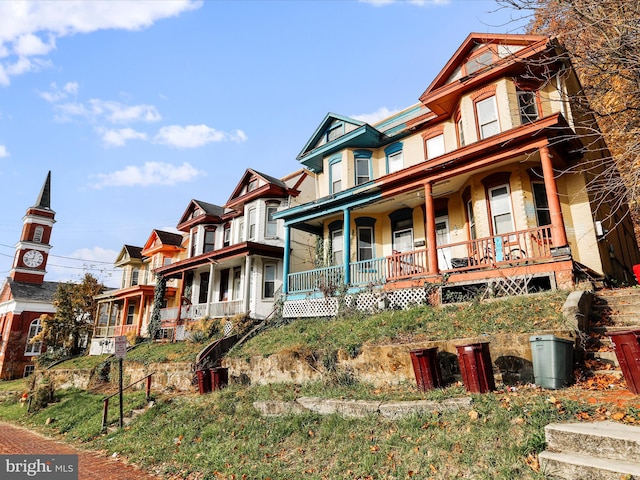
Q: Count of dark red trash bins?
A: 5